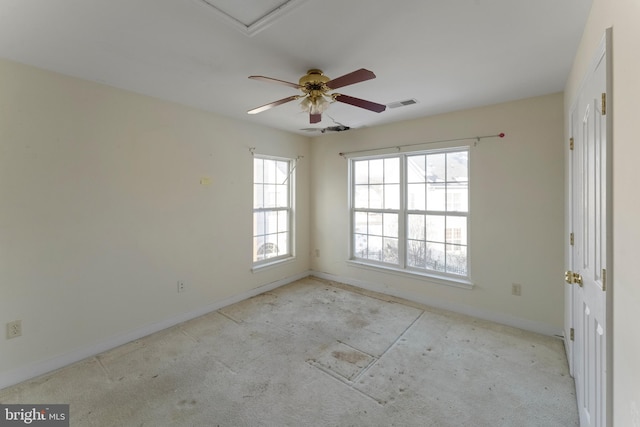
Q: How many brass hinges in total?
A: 5